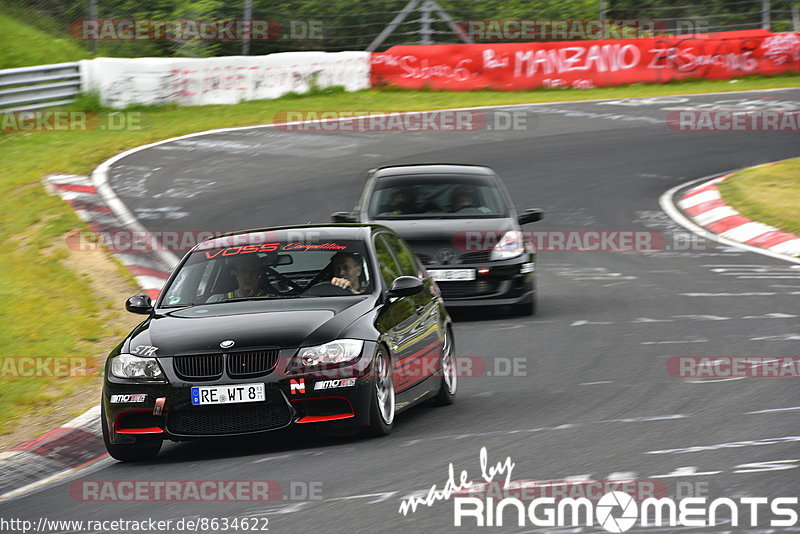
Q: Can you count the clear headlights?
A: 3